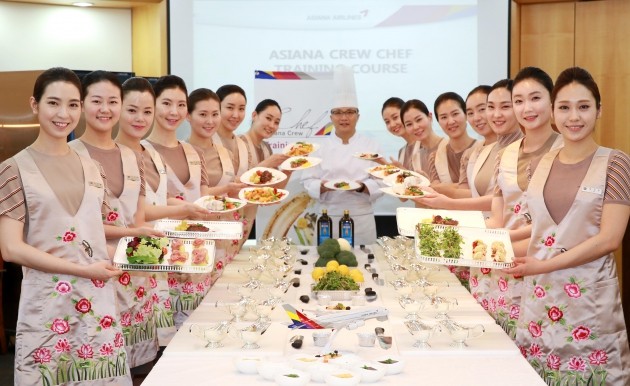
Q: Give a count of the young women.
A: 14